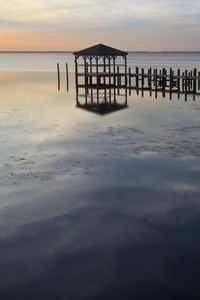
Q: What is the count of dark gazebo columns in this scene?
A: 8